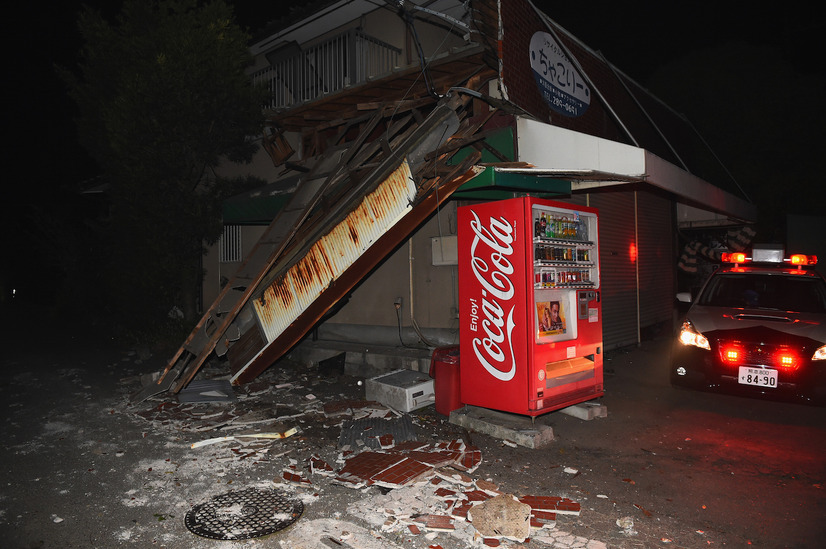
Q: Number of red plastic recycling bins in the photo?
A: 1